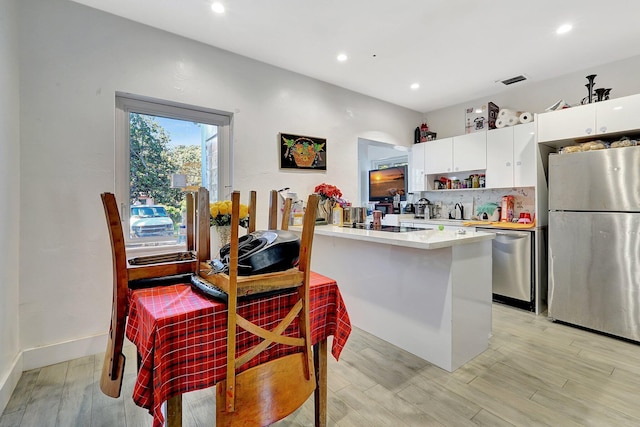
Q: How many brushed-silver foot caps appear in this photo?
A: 0